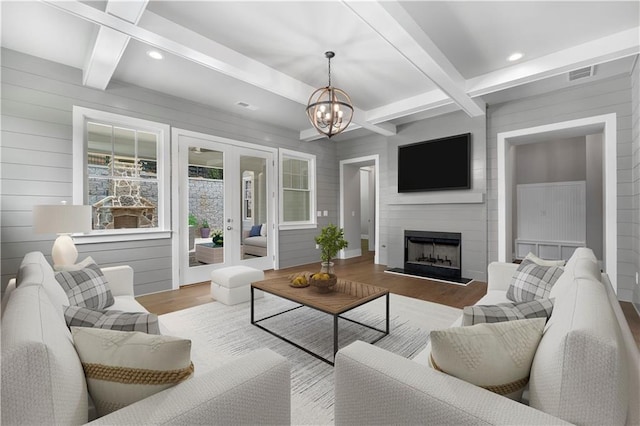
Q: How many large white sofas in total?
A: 2